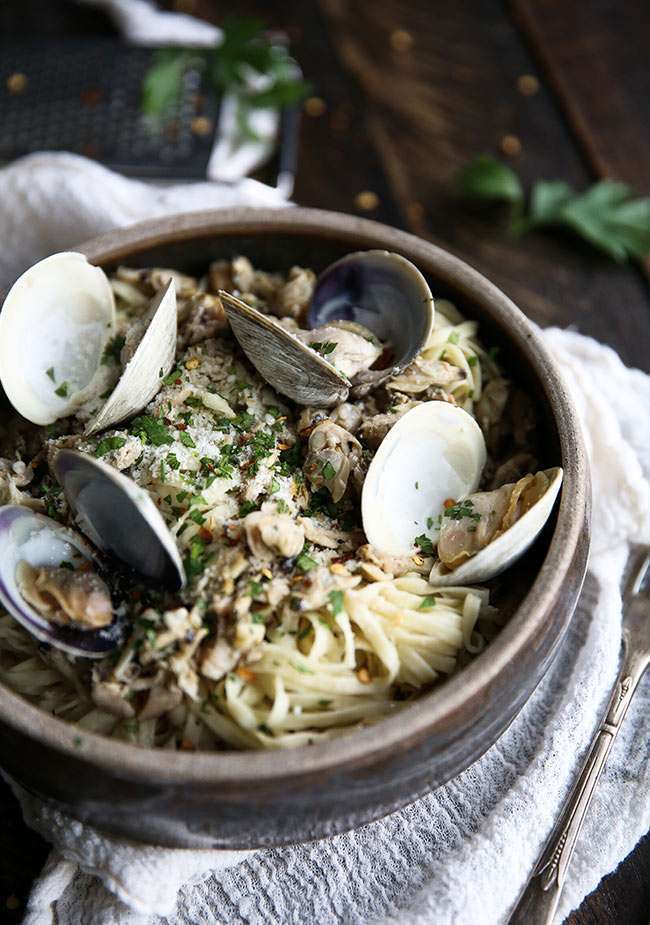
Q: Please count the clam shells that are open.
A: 4